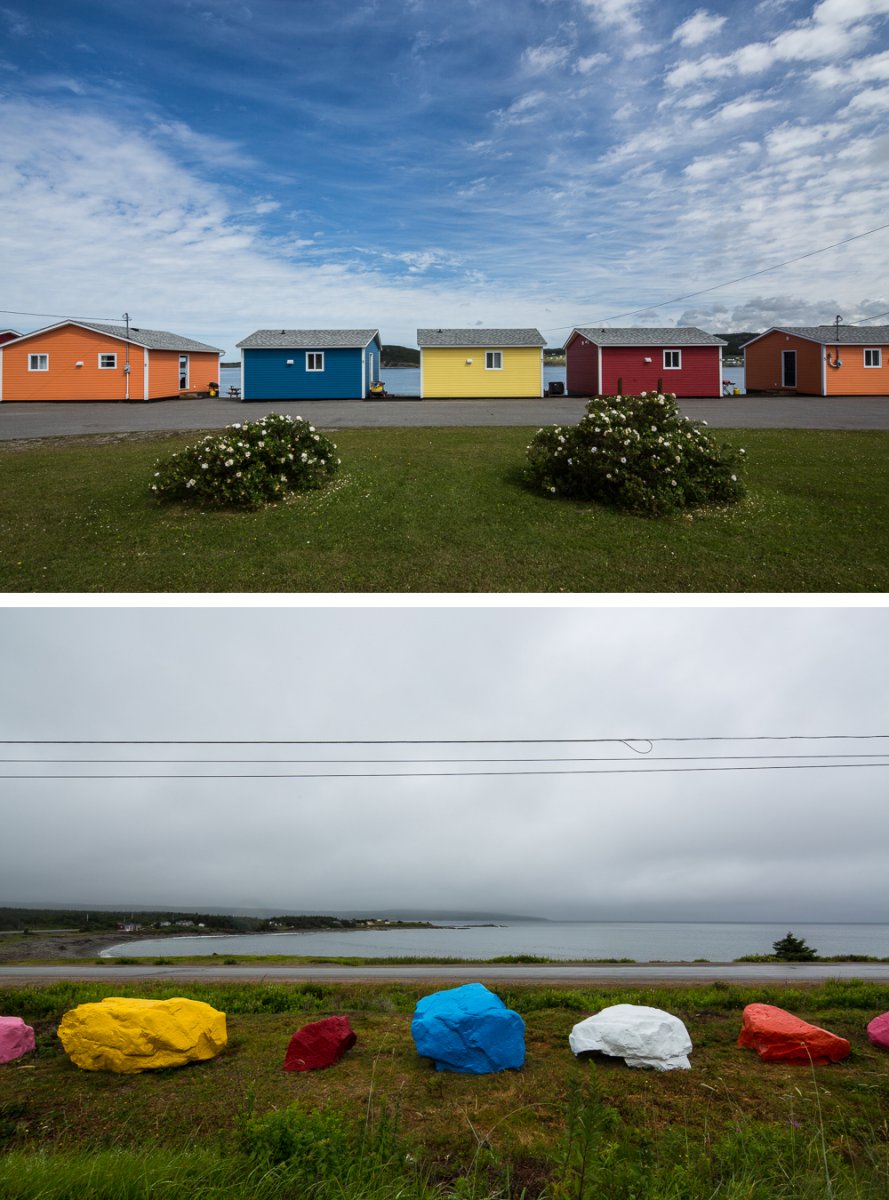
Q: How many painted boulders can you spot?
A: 7